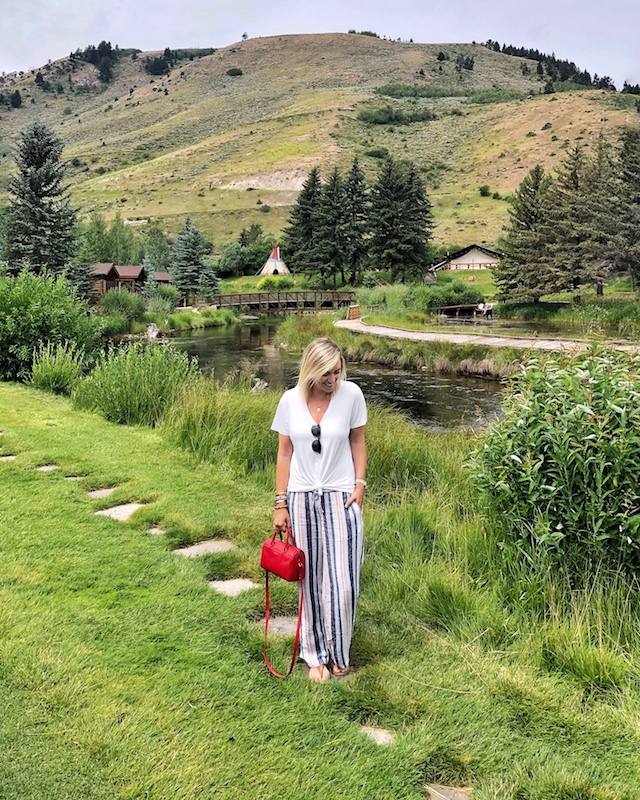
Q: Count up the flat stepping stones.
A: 12